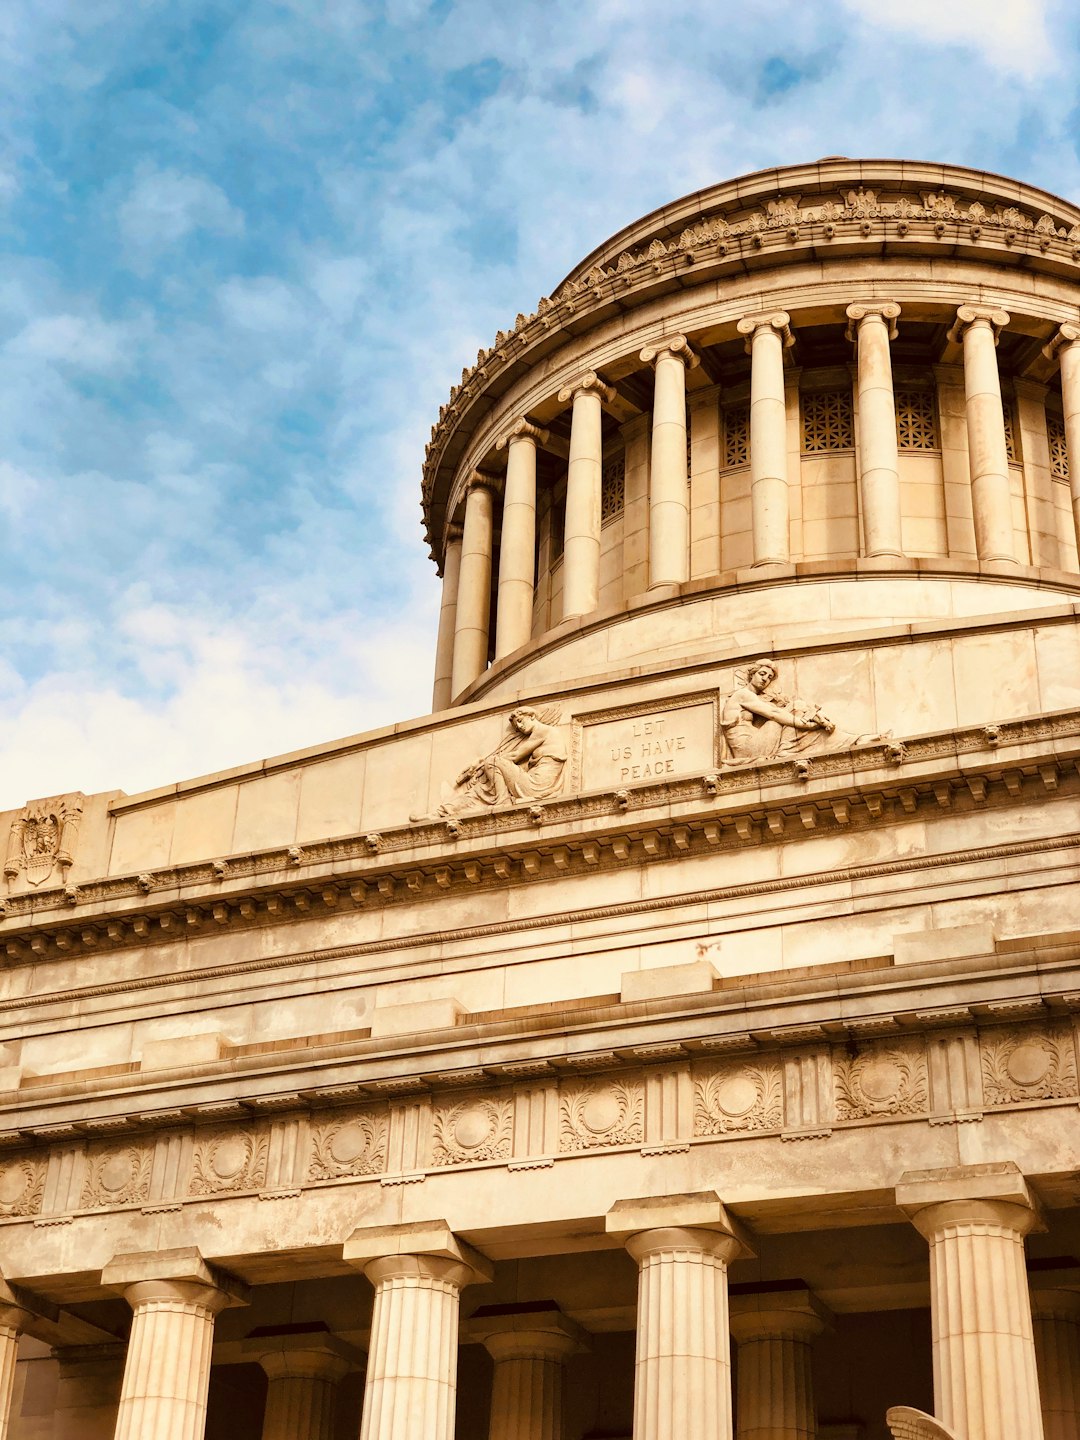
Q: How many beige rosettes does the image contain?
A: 9